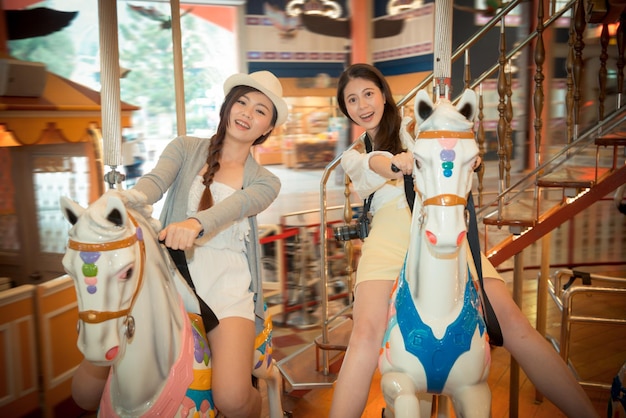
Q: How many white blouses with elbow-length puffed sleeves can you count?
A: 1